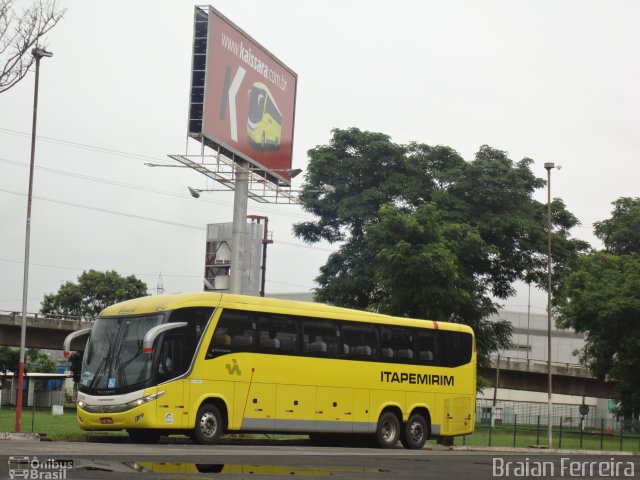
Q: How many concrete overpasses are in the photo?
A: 1